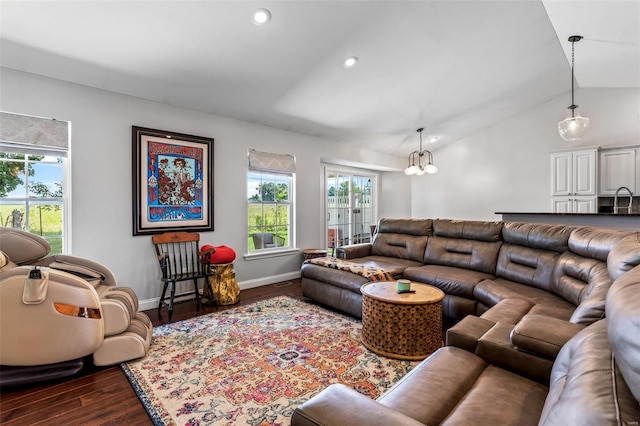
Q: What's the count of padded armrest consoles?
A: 1